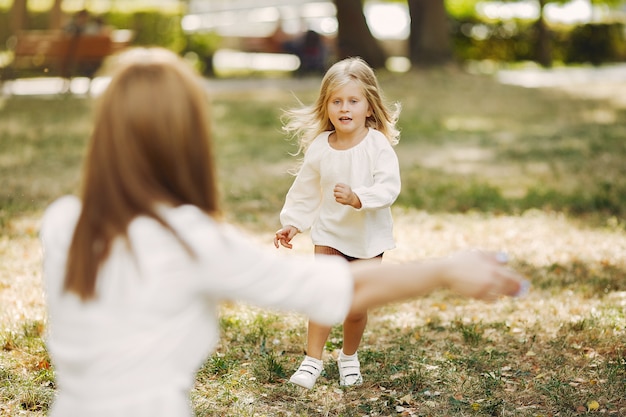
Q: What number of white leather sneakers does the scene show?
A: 2